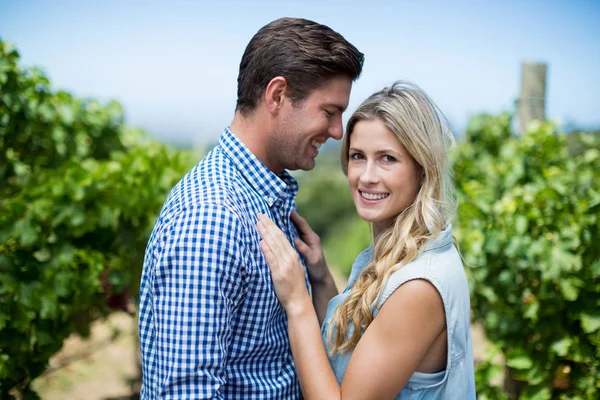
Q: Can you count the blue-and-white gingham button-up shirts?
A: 1